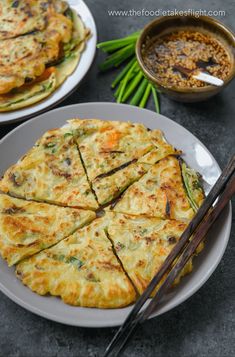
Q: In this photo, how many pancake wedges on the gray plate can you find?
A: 6